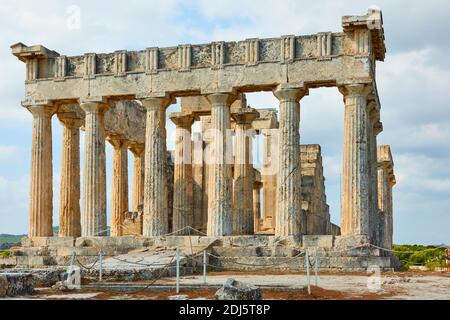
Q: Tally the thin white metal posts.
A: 6